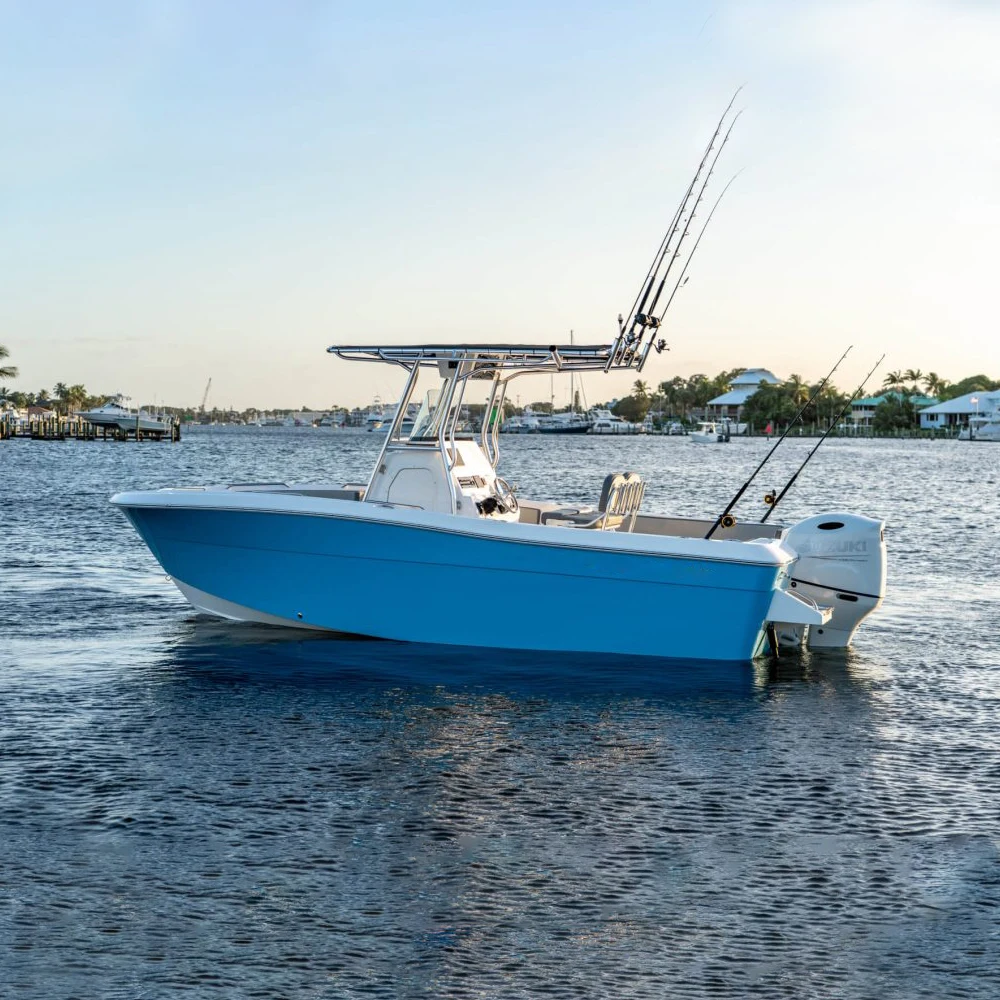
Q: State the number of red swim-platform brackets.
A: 0